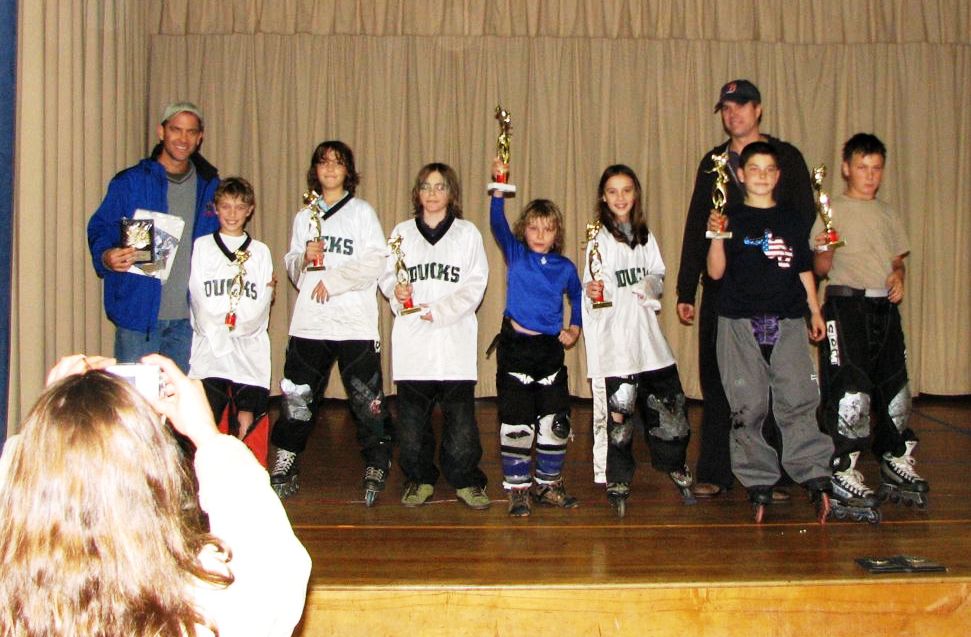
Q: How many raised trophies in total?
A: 1